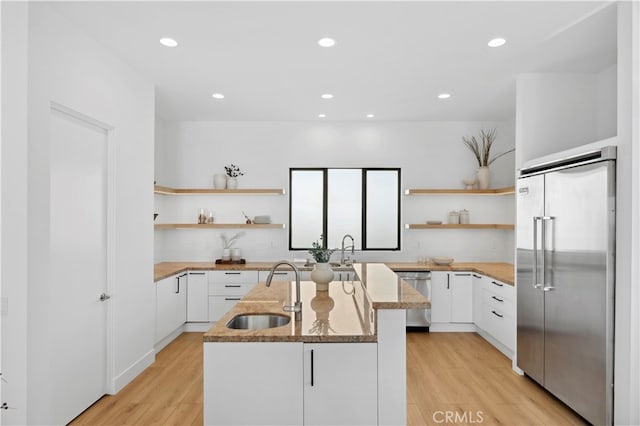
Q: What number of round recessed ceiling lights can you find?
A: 8